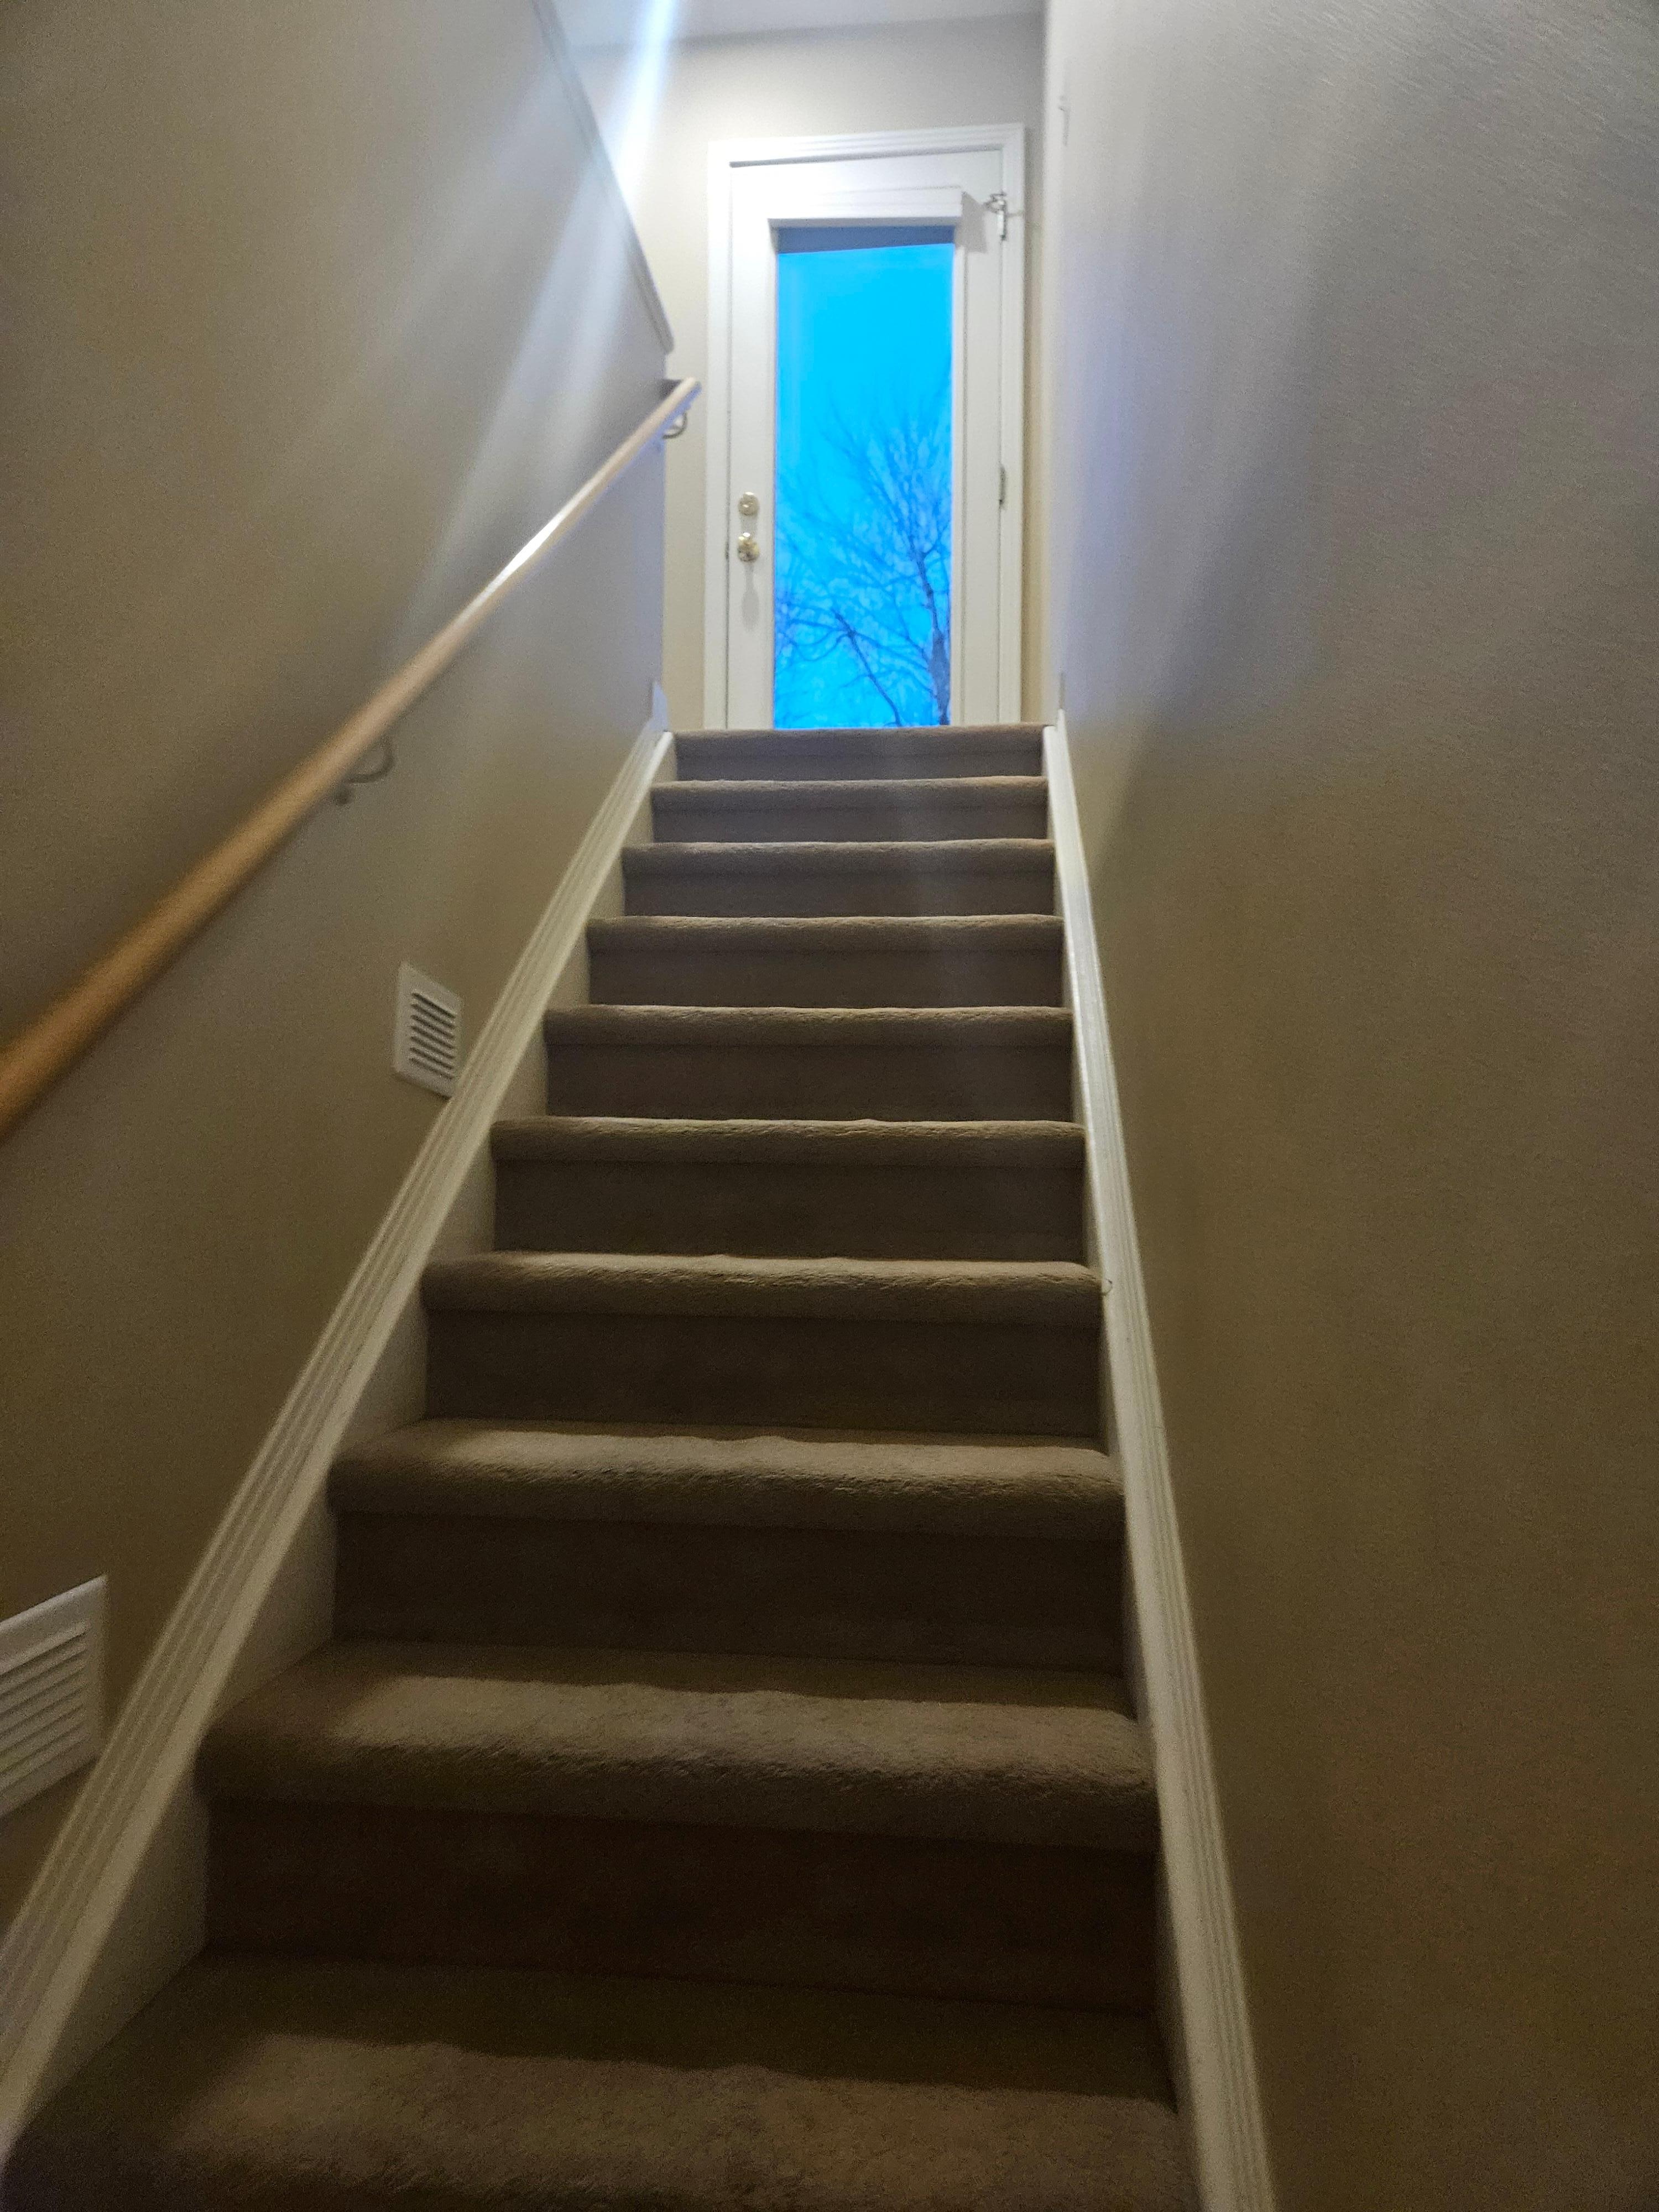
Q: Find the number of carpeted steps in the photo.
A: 10